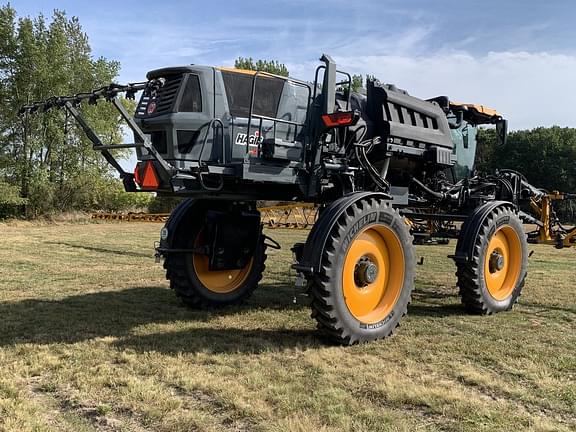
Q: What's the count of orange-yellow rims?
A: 3